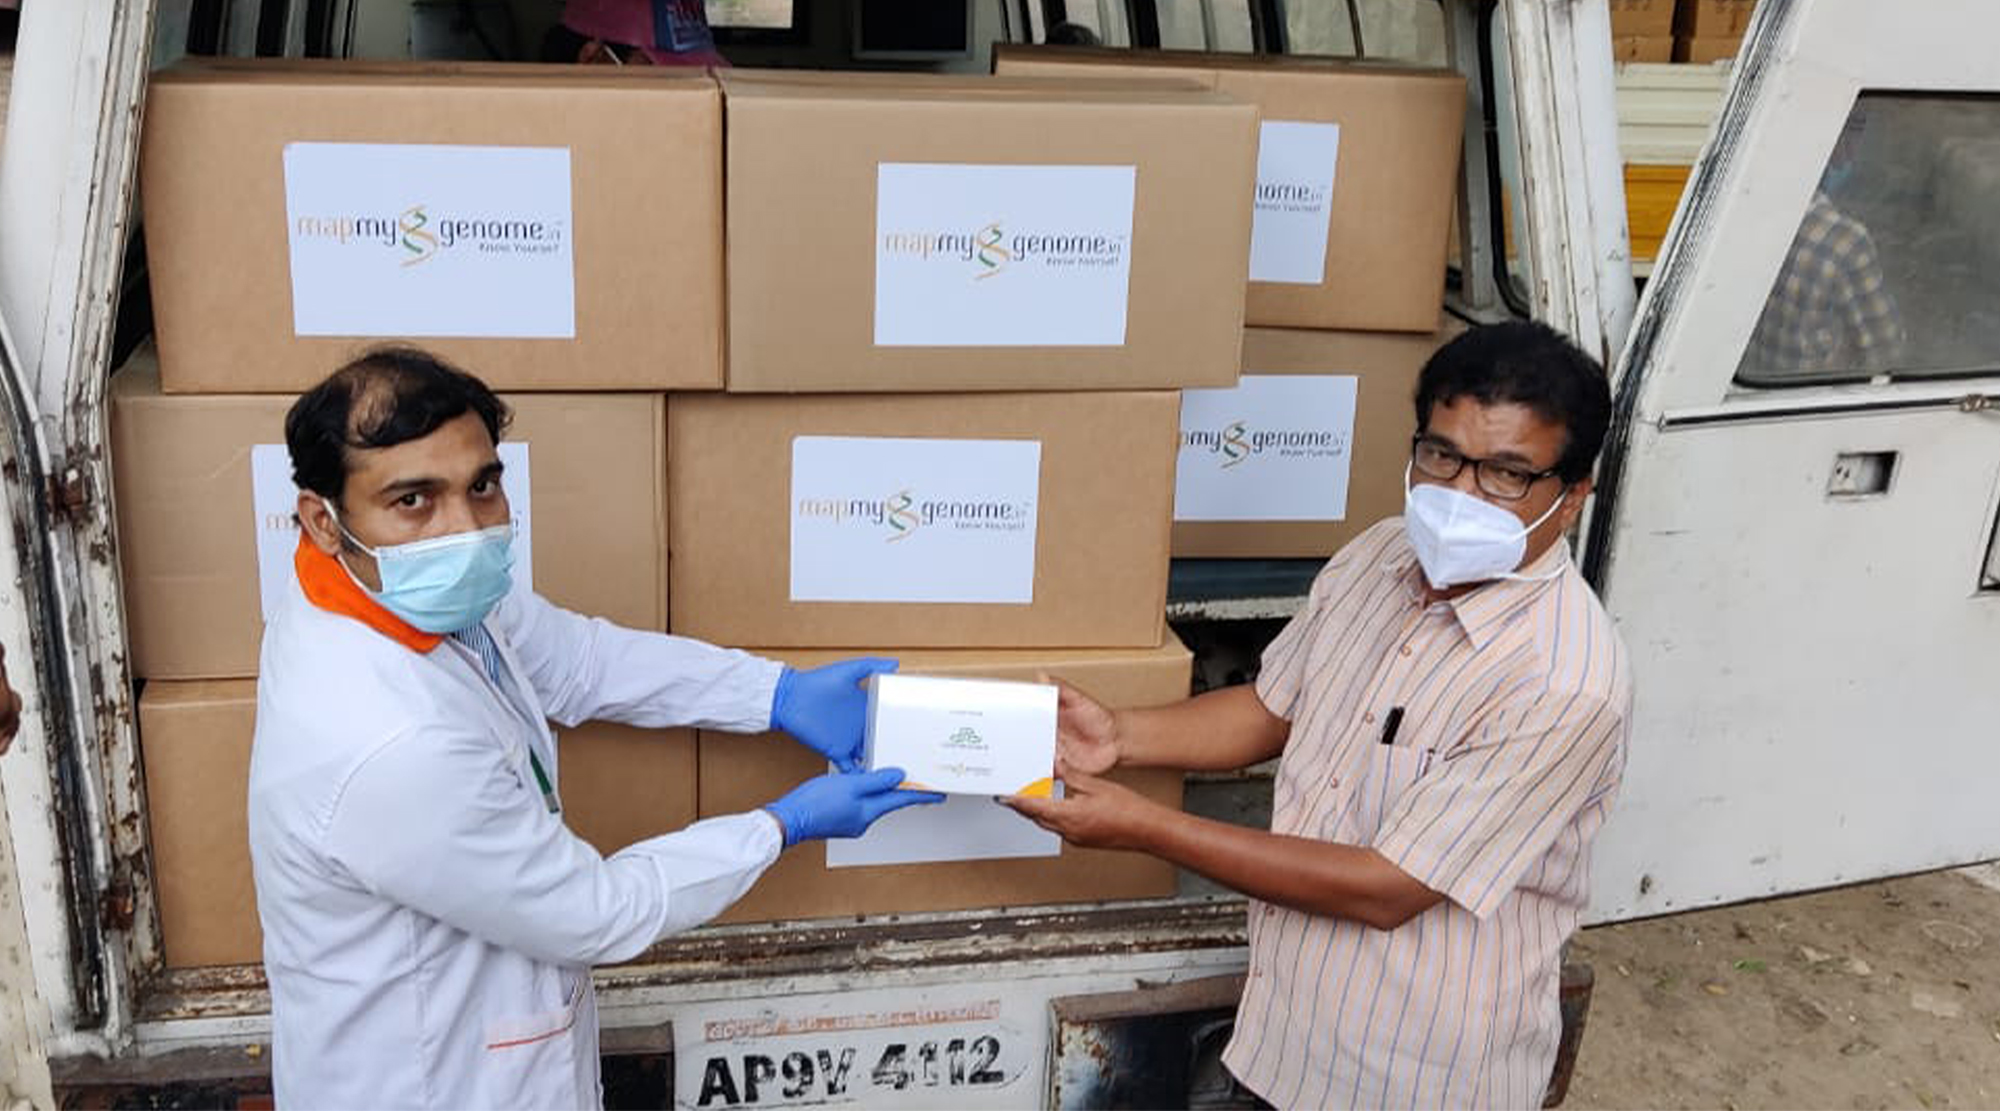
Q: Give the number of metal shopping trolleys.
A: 0